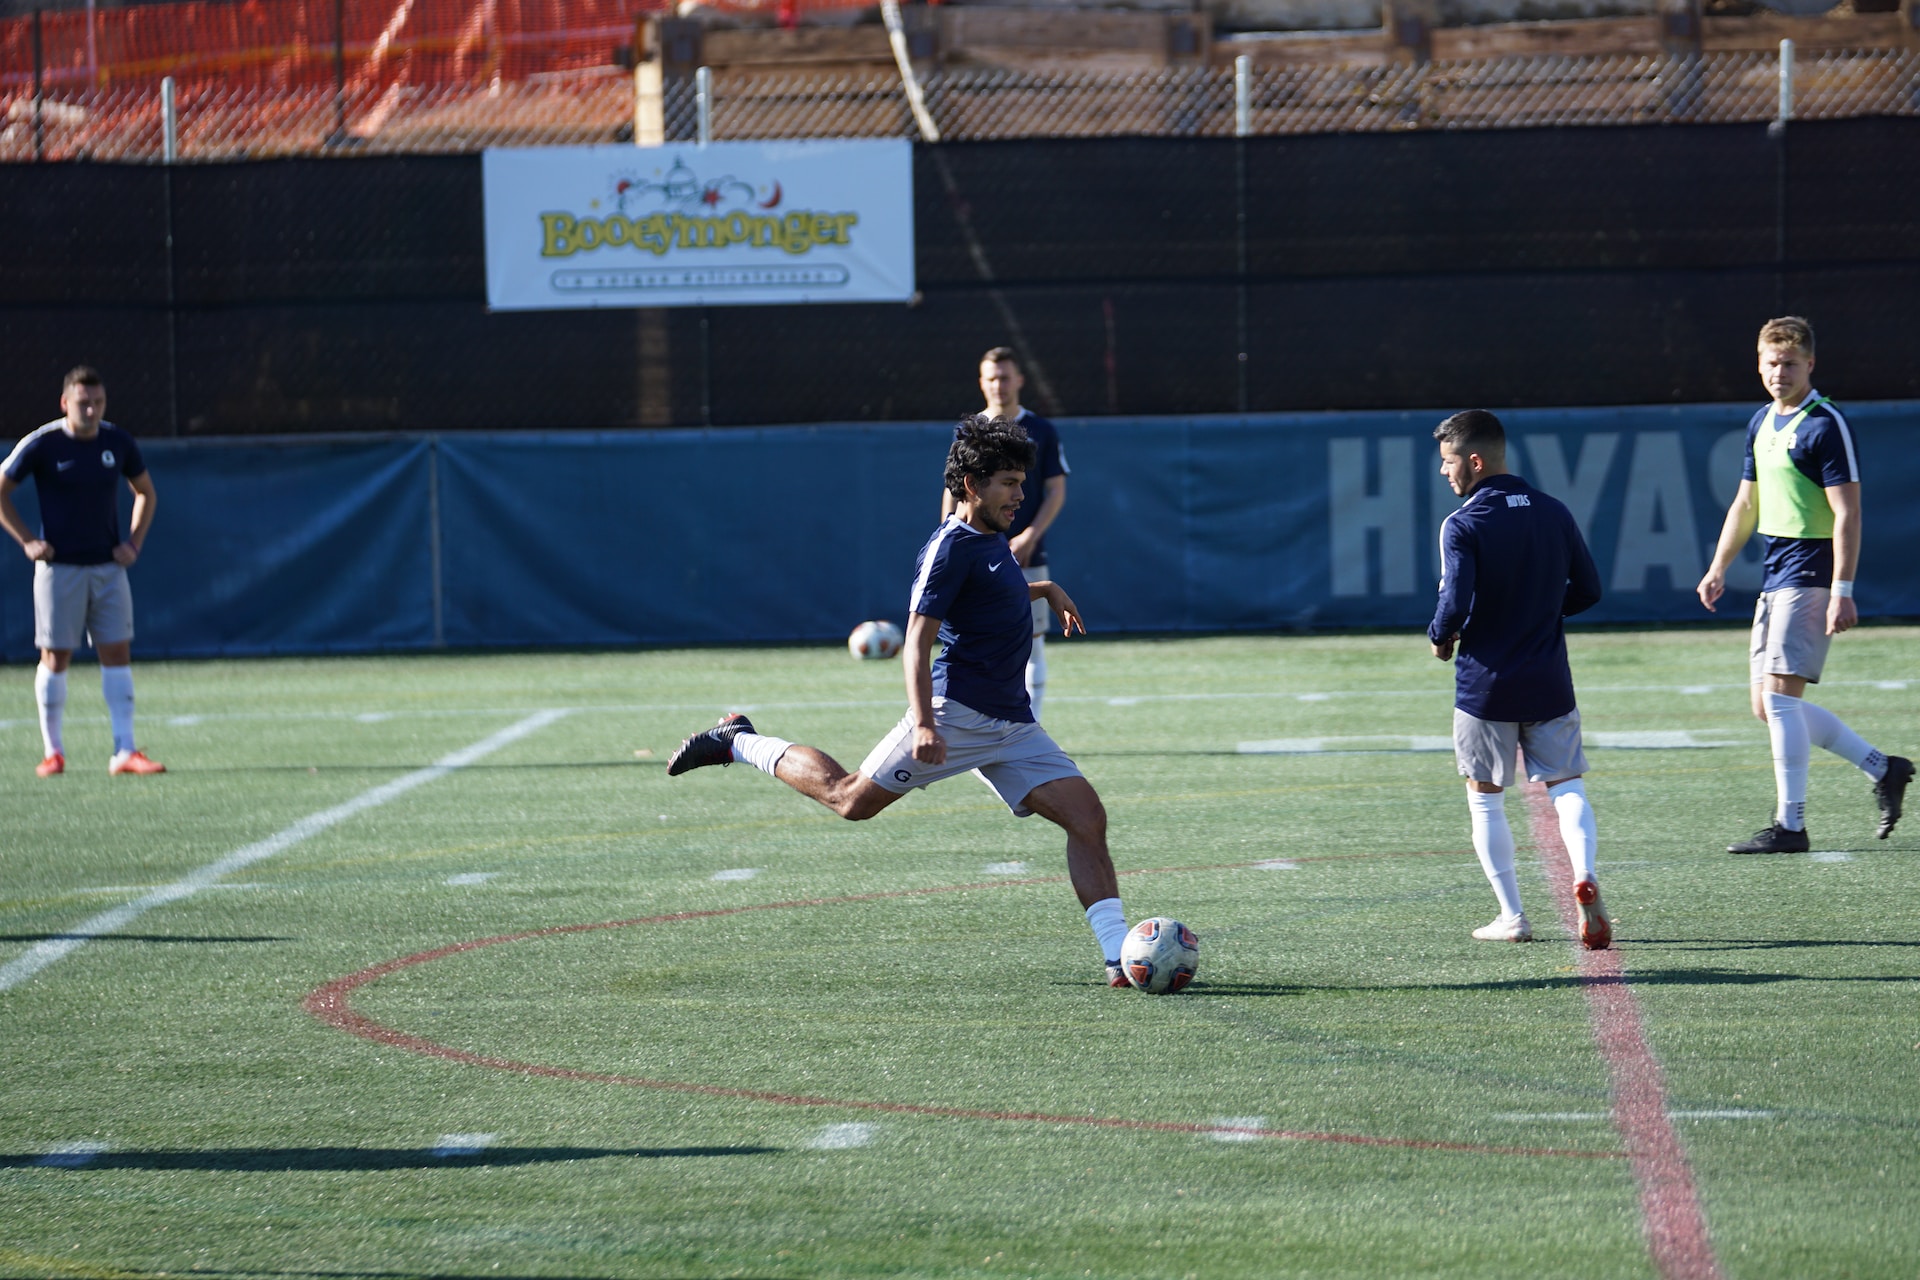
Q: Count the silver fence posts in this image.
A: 4